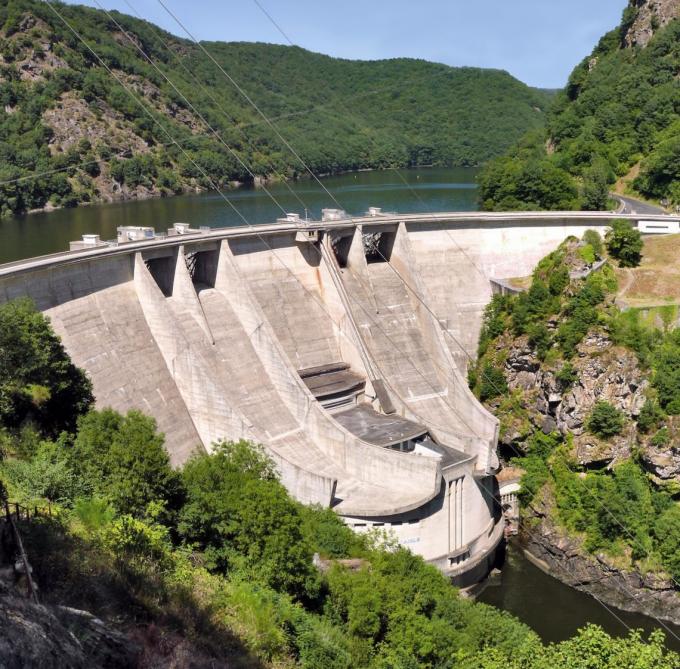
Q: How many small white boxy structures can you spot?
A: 6